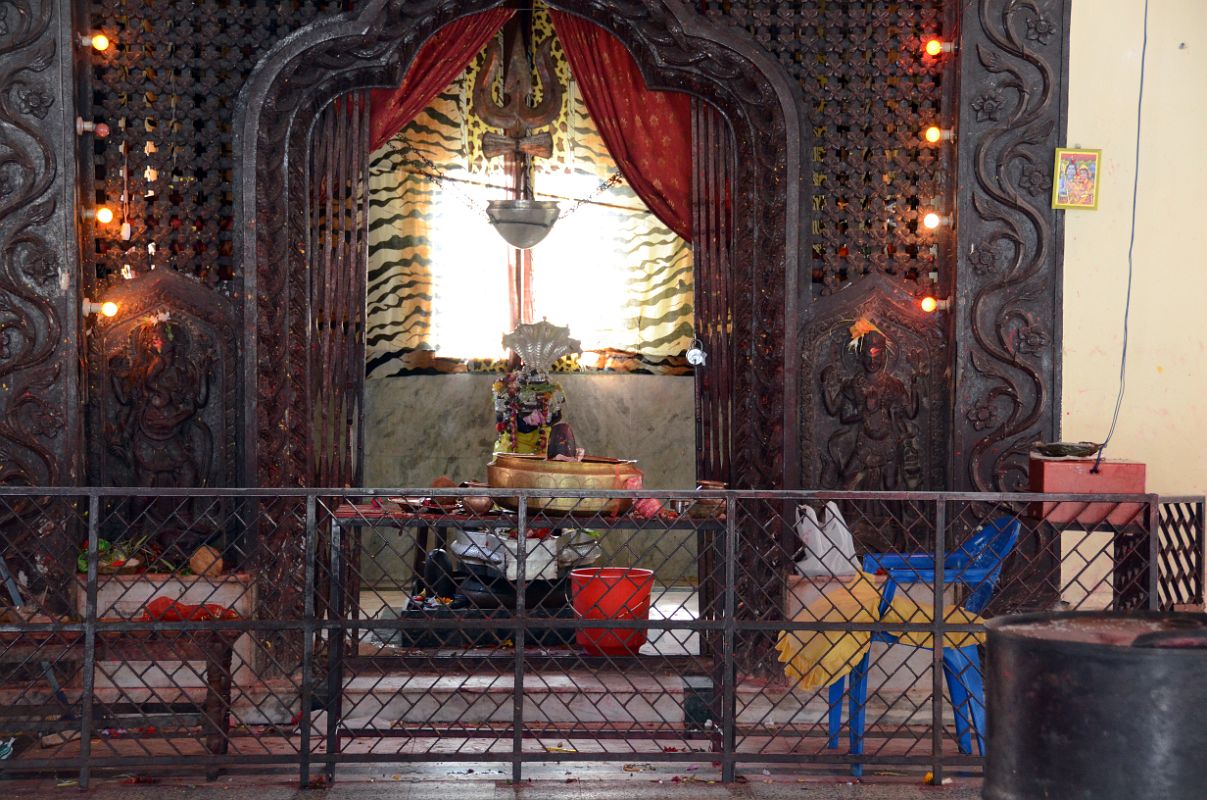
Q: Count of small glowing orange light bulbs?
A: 7